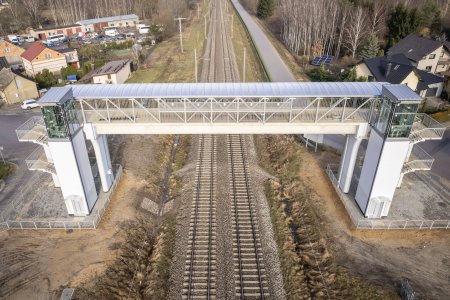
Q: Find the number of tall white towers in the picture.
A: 2